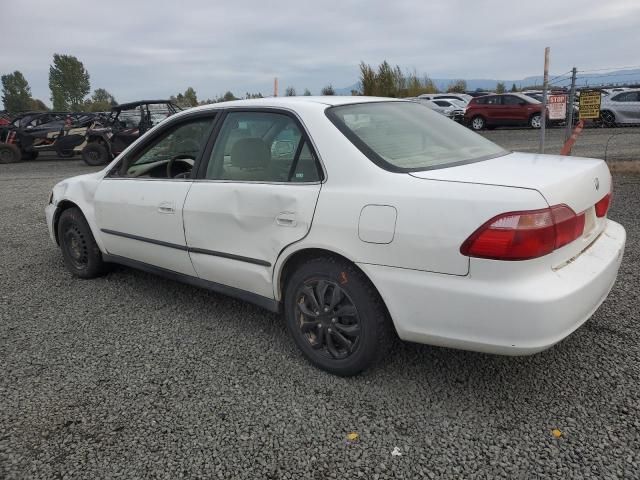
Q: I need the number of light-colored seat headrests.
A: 1